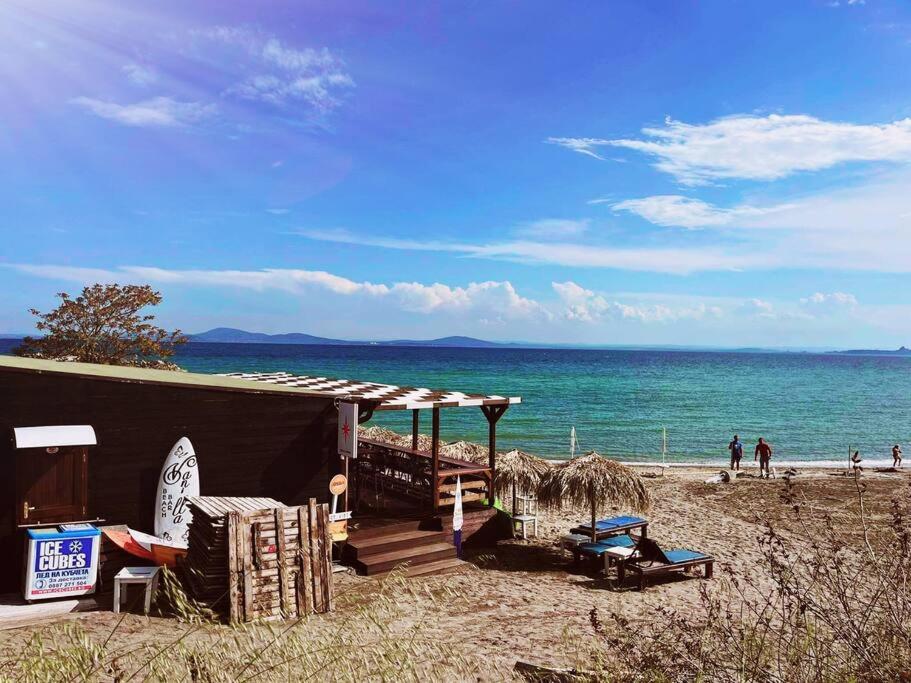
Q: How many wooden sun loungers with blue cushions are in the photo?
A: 3